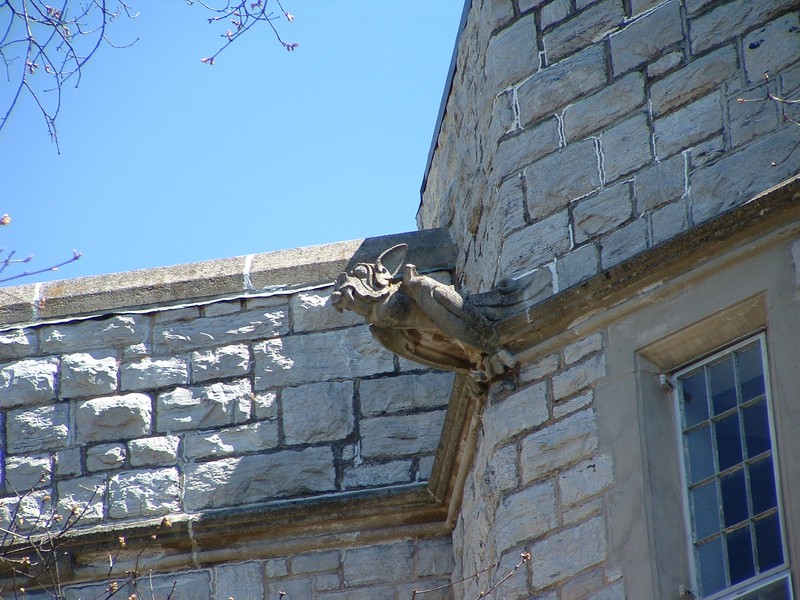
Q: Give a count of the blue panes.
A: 12